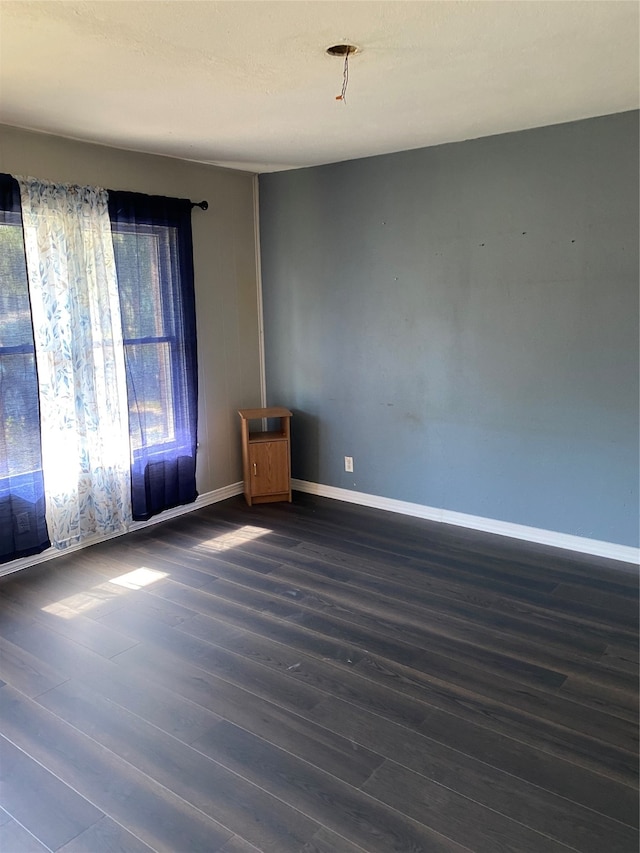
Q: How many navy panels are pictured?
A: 2